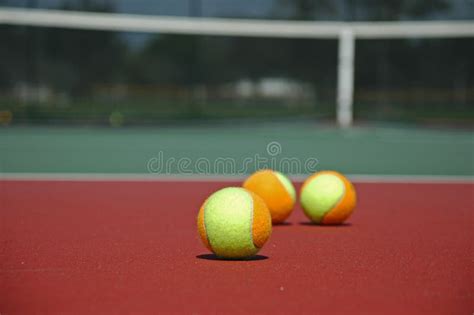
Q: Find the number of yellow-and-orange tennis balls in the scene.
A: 3